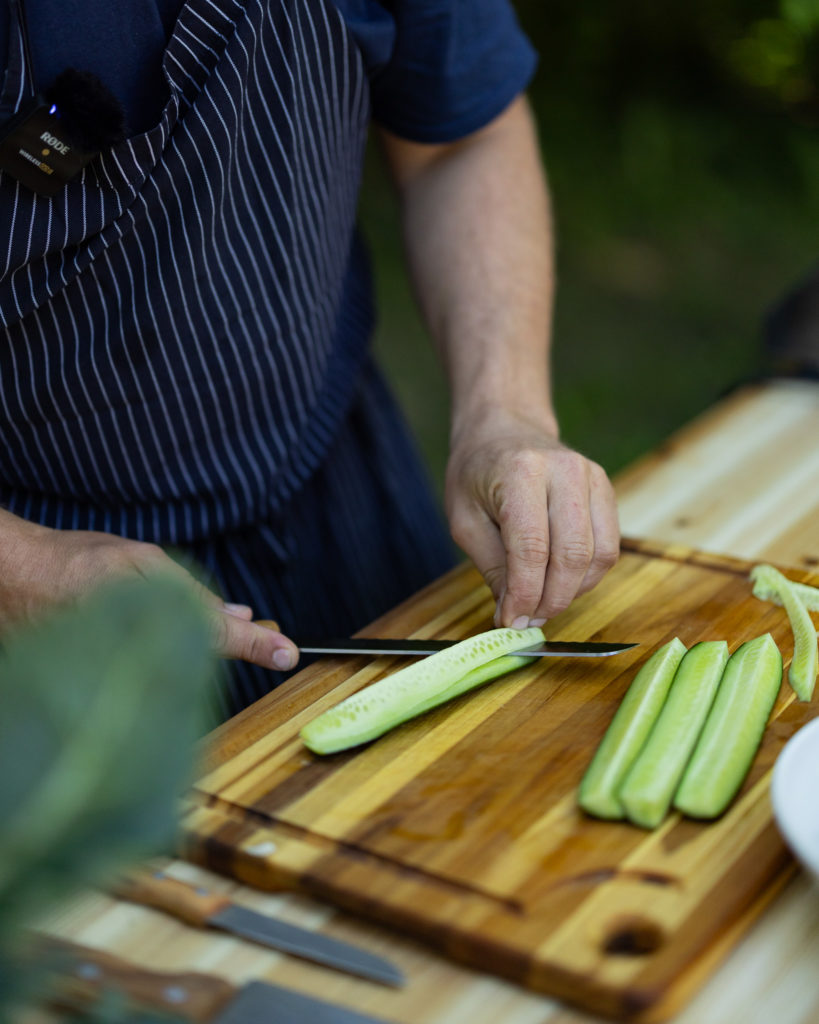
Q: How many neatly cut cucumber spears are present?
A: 3